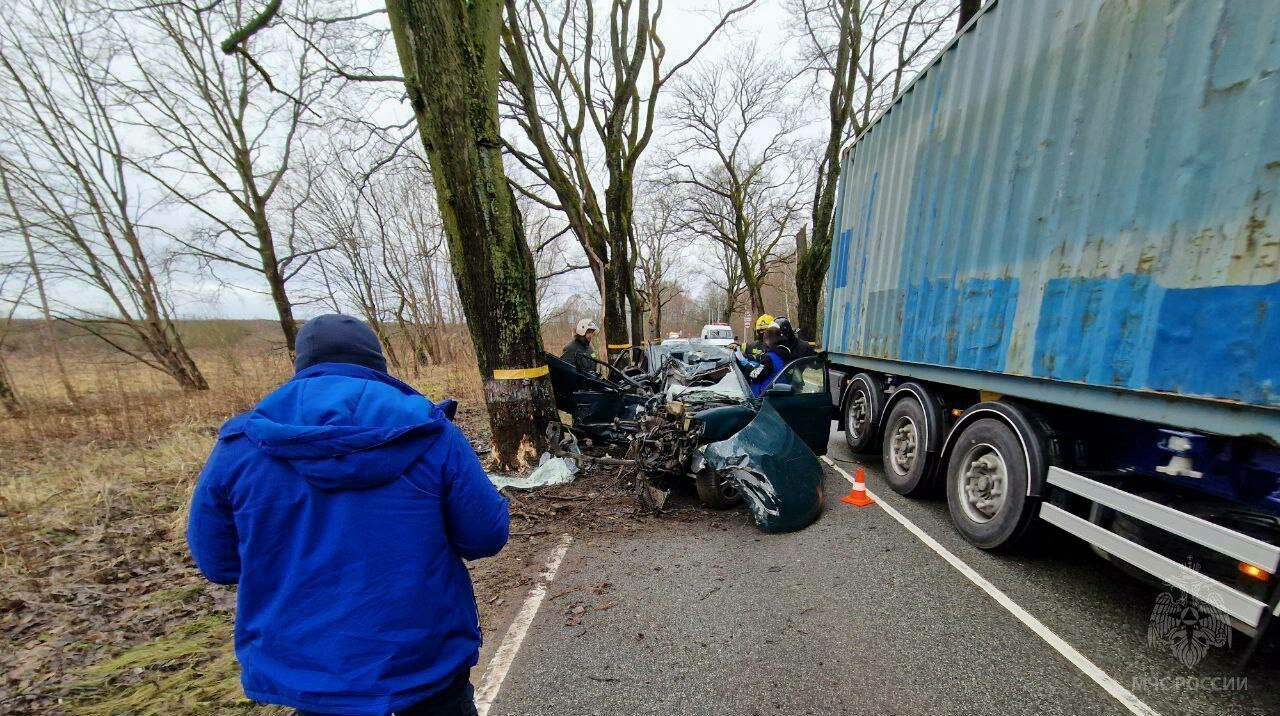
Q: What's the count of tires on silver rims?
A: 3